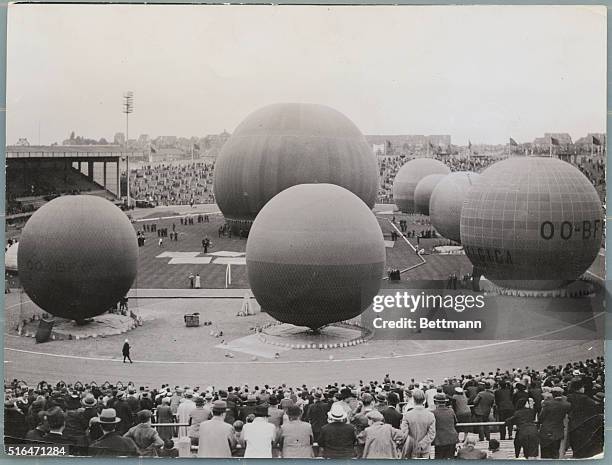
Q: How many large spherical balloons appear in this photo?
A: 7